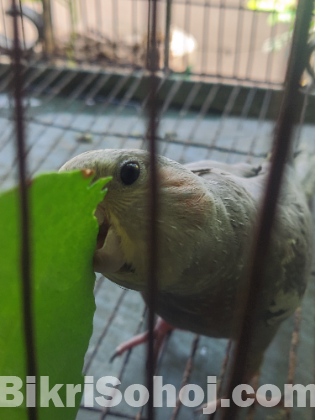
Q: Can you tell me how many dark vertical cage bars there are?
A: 3